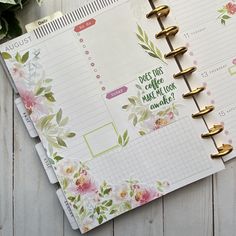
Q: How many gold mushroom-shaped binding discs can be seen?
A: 8